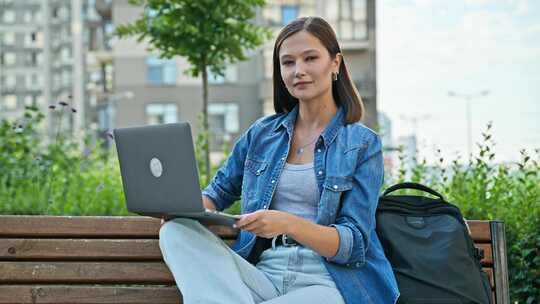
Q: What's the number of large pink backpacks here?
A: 0